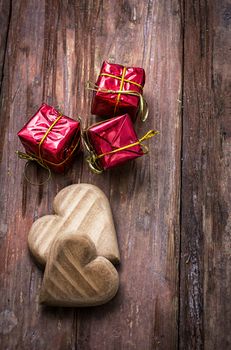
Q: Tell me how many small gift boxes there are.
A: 3